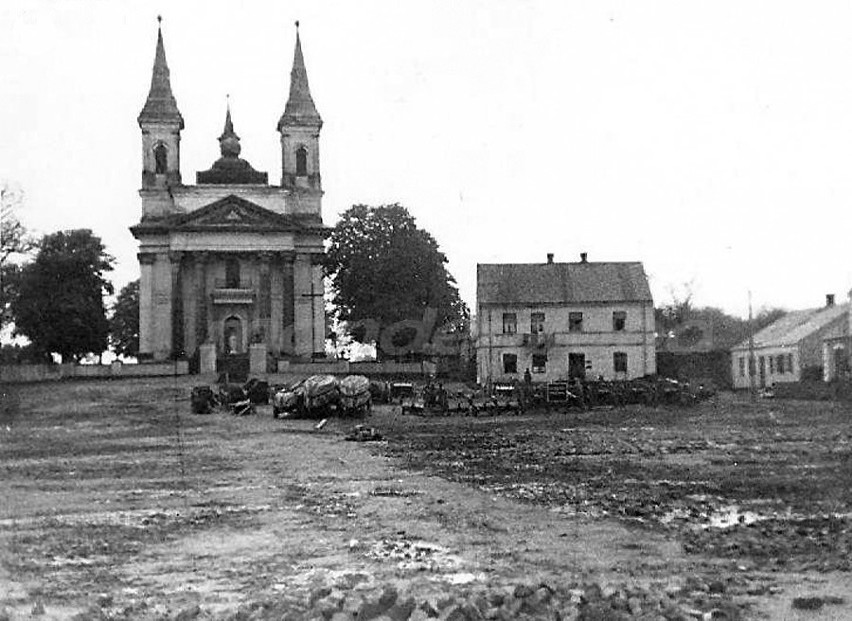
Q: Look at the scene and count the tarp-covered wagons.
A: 3